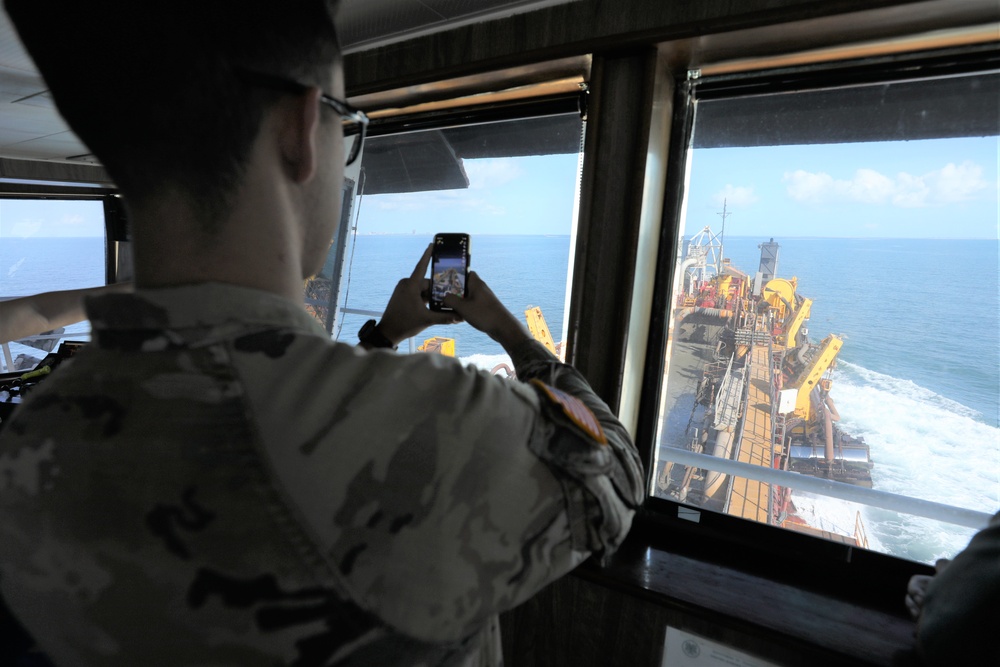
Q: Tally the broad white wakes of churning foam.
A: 1